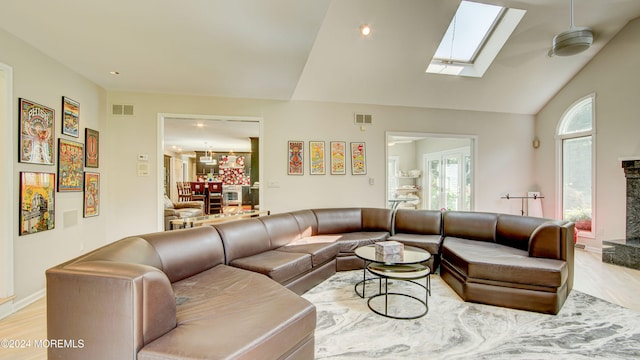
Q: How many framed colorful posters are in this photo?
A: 10